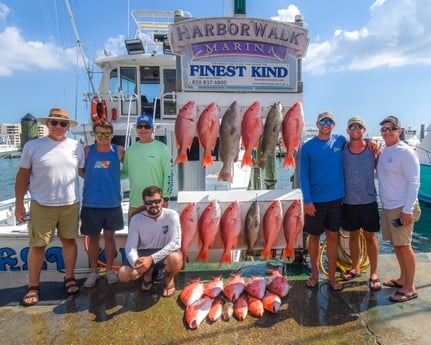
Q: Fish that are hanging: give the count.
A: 12